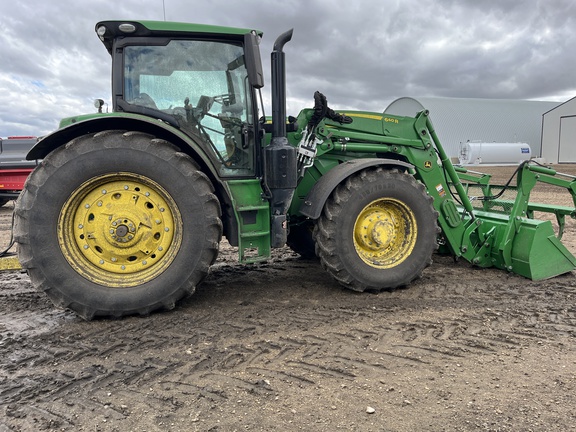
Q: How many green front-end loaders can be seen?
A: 1